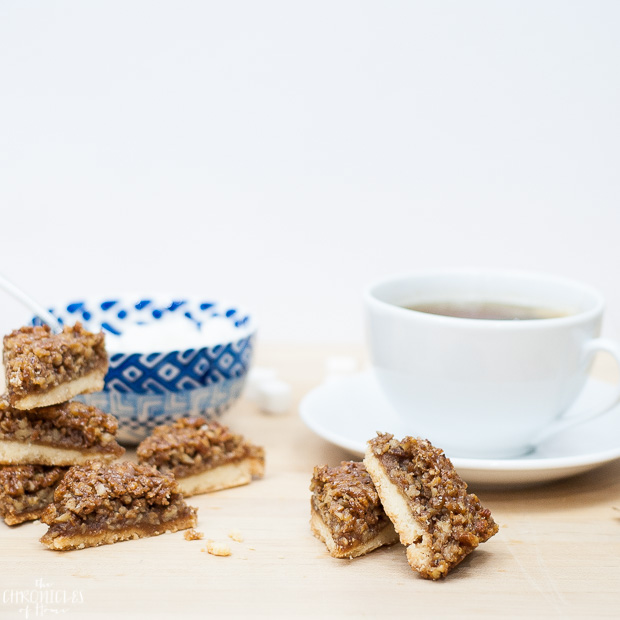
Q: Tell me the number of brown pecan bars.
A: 7